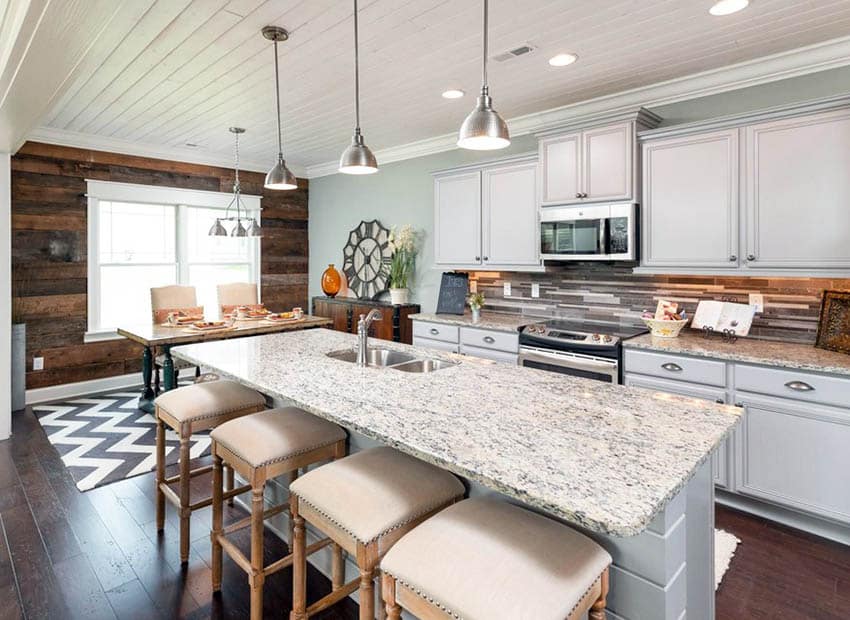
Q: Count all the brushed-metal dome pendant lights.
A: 3